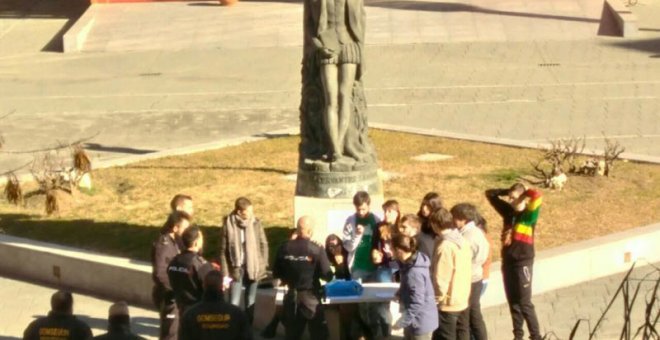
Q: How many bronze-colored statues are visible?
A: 1